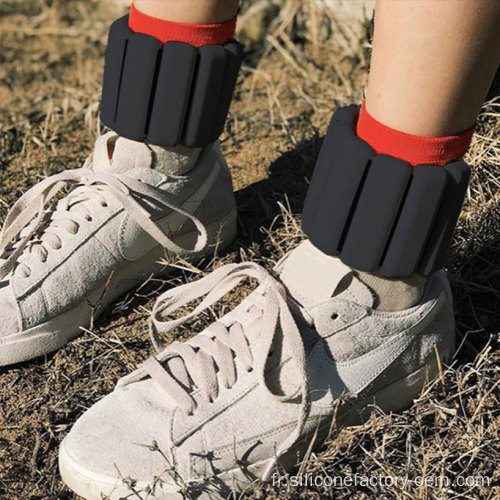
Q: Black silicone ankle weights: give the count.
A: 2